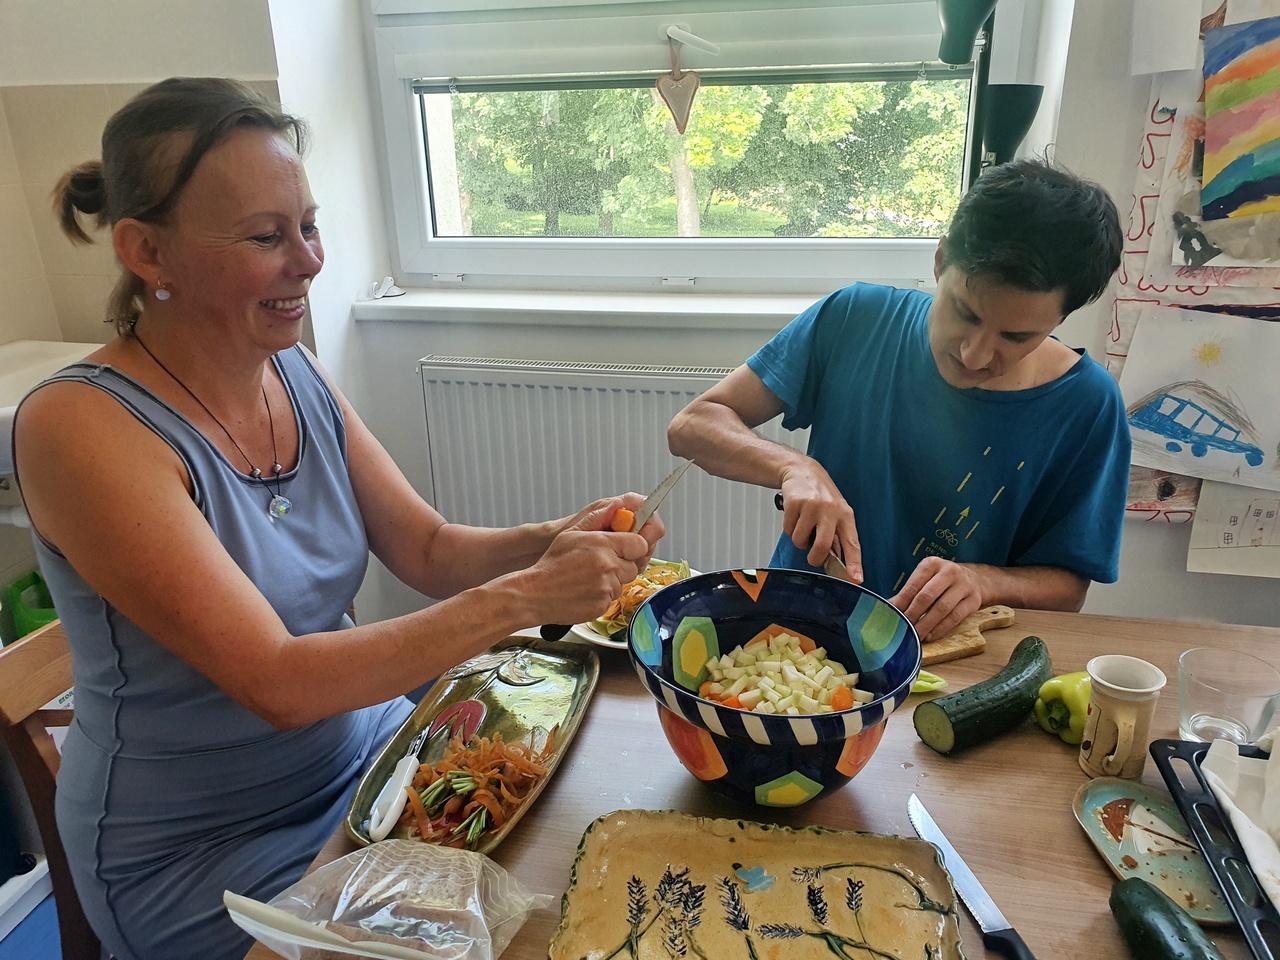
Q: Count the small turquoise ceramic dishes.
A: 1